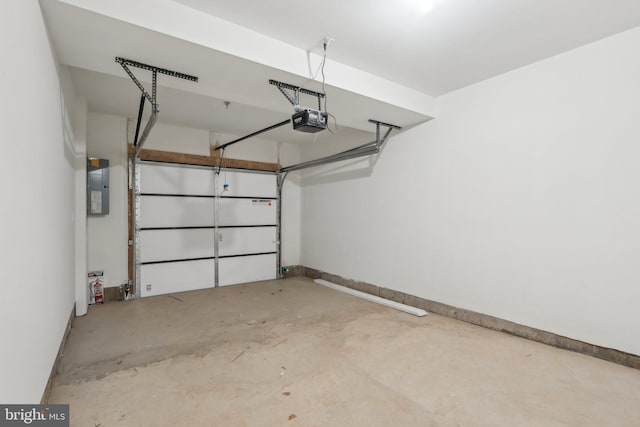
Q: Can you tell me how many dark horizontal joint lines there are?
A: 3